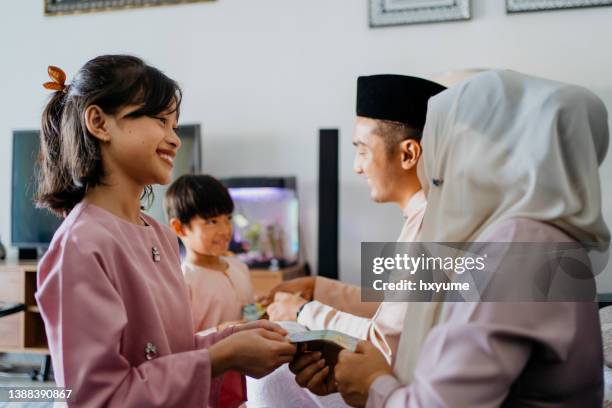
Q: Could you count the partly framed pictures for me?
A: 3